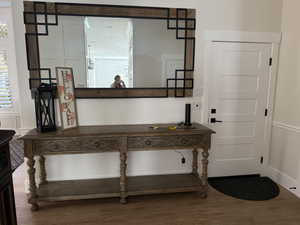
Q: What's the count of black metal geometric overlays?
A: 4